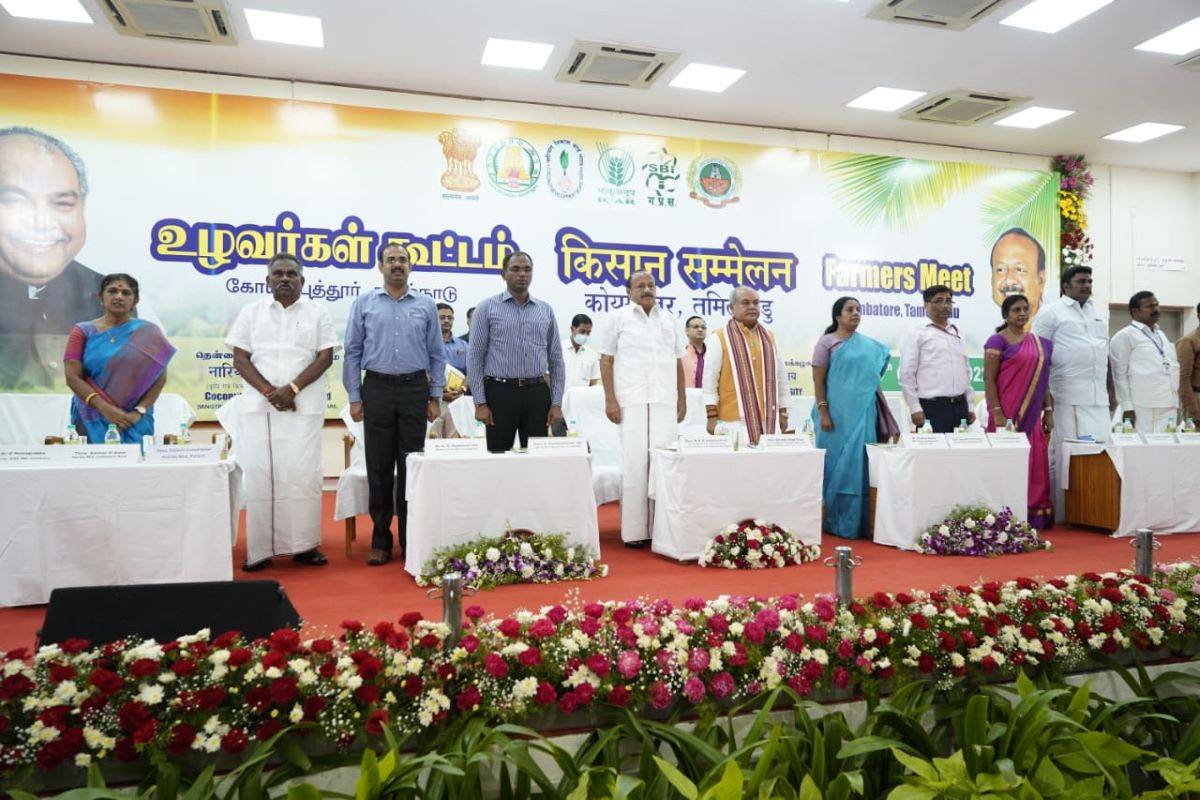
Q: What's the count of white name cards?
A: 13